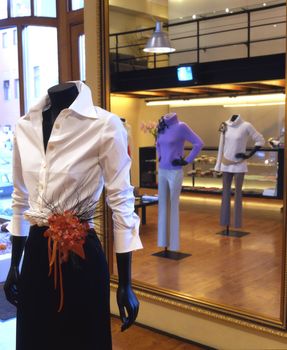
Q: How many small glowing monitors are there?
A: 1